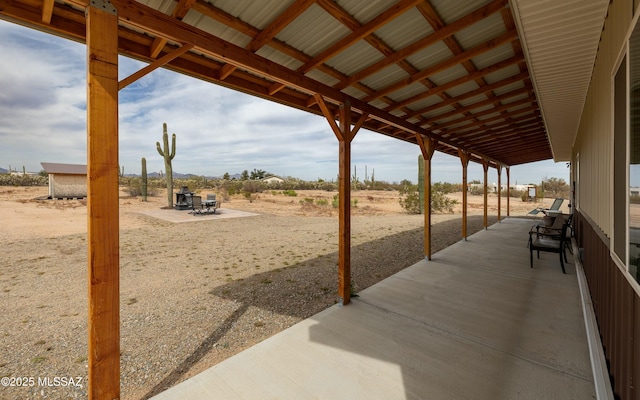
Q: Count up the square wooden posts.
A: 7